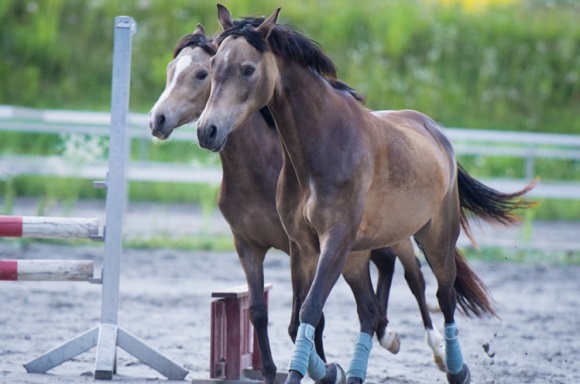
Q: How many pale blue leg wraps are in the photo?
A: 4